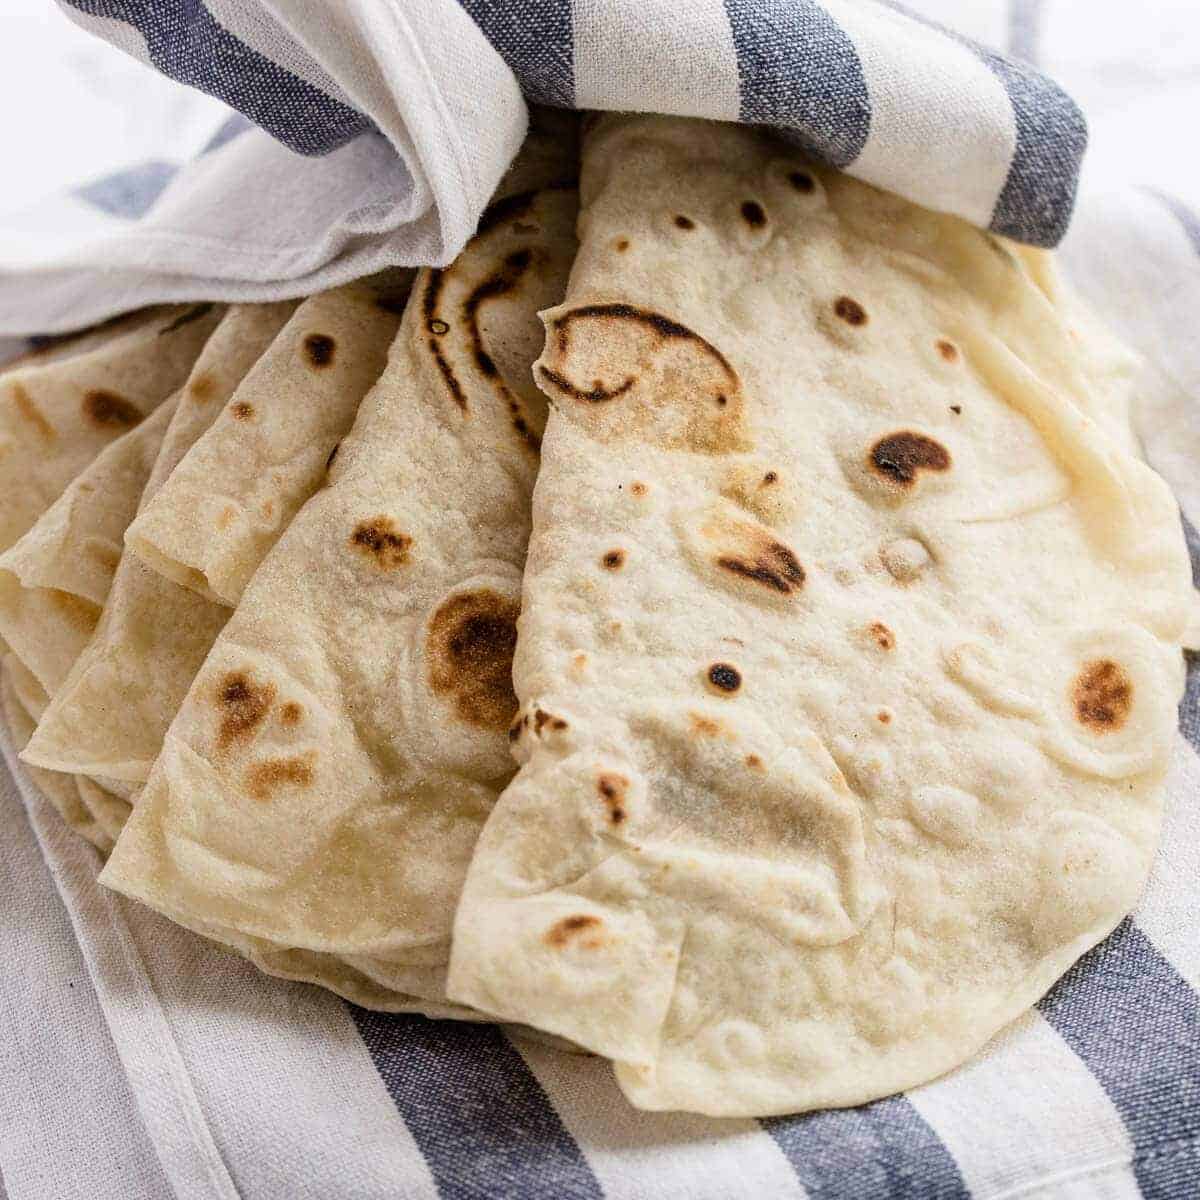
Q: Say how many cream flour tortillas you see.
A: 6